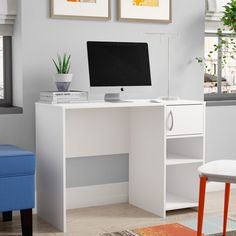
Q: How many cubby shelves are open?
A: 2